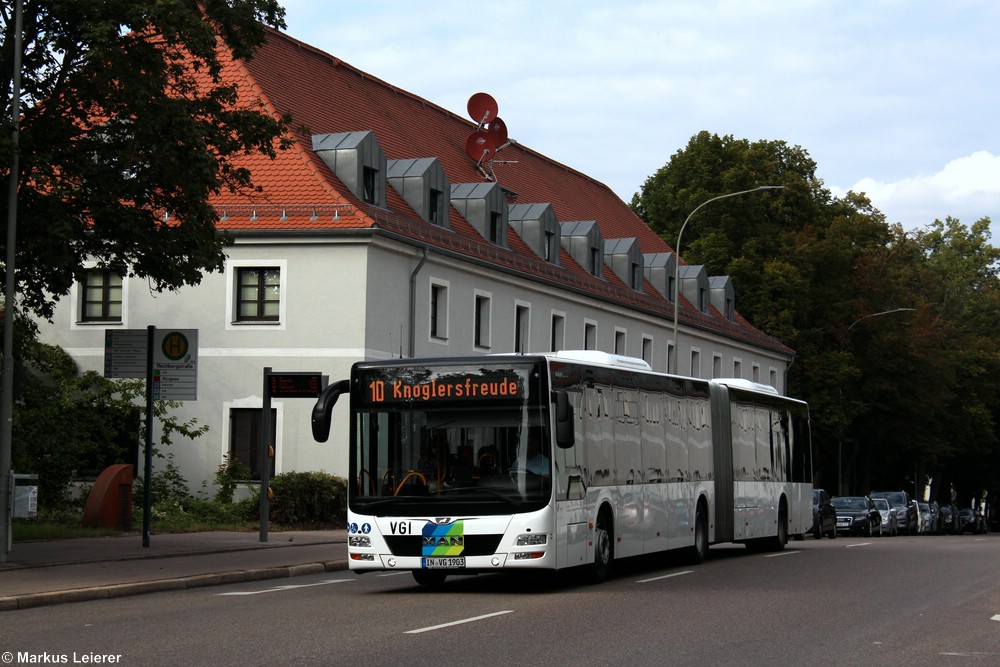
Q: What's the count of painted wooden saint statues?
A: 0